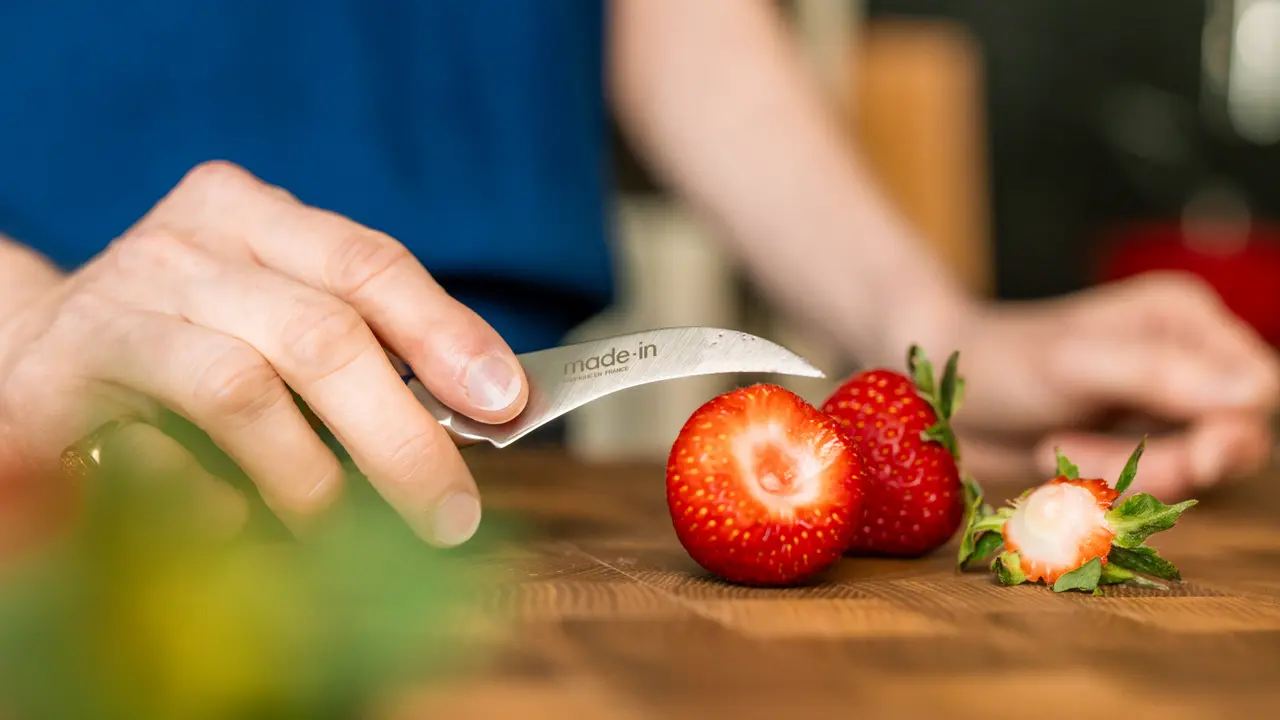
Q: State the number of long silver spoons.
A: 0